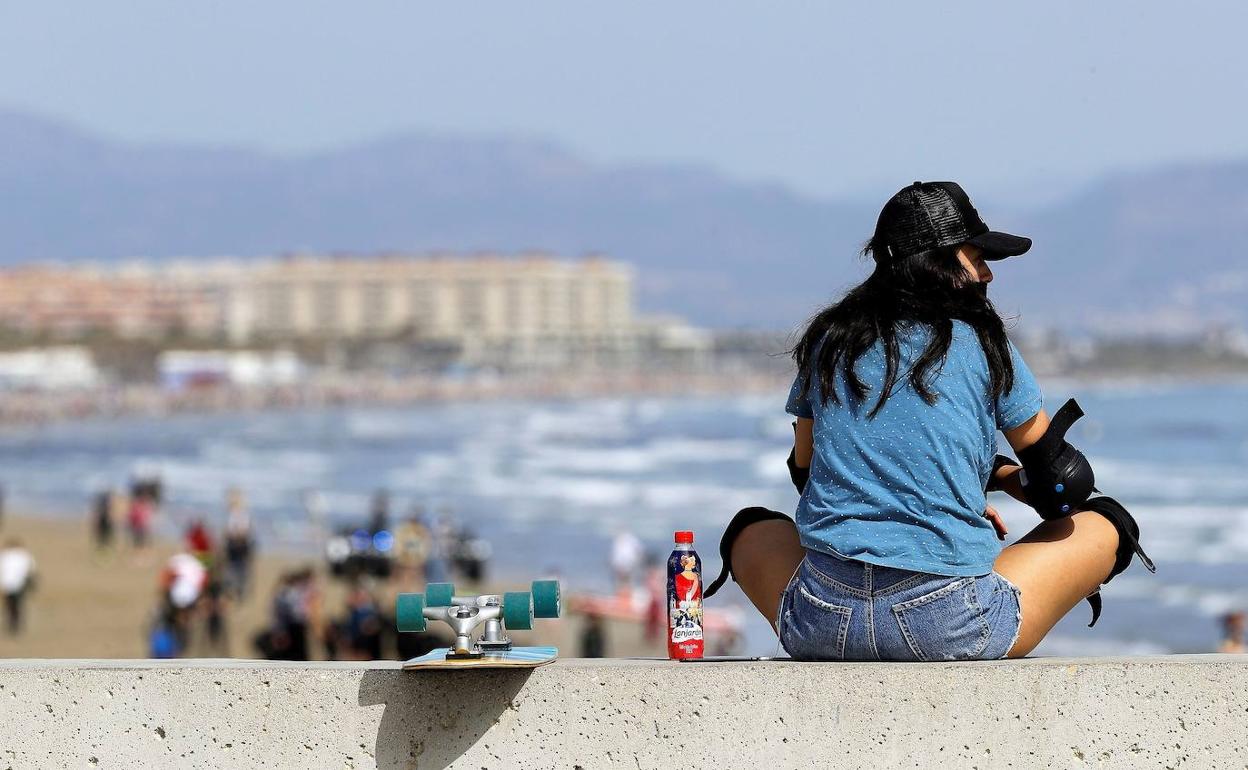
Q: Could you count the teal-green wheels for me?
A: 4